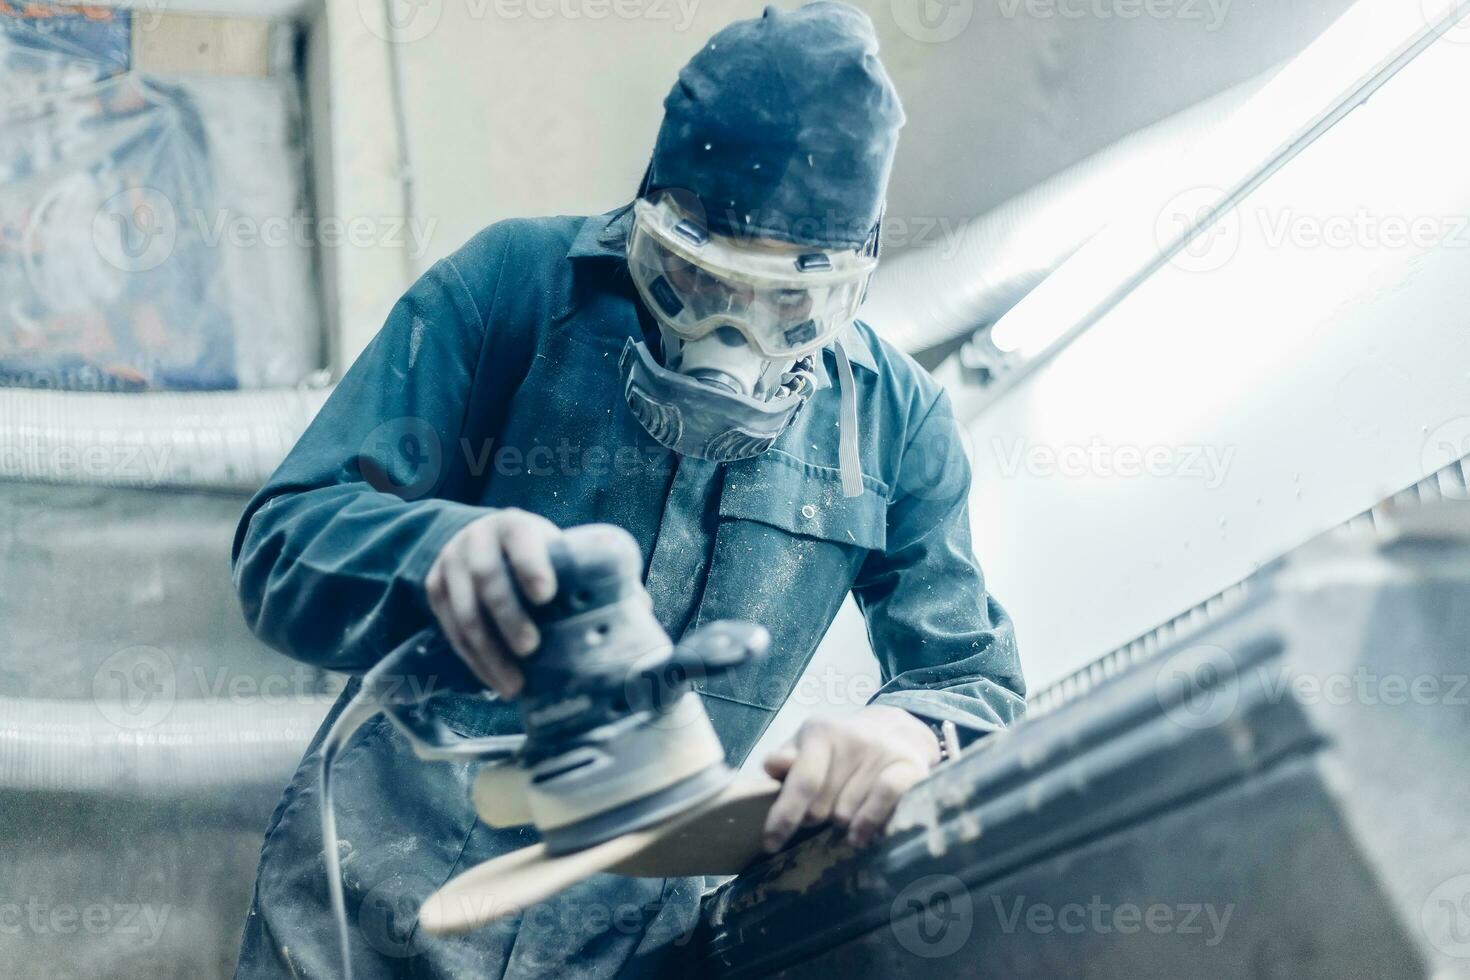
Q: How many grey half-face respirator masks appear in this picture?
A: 1